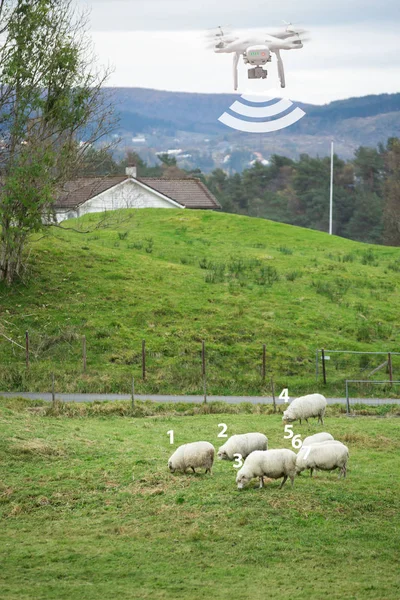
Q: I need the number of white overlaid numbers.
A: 7